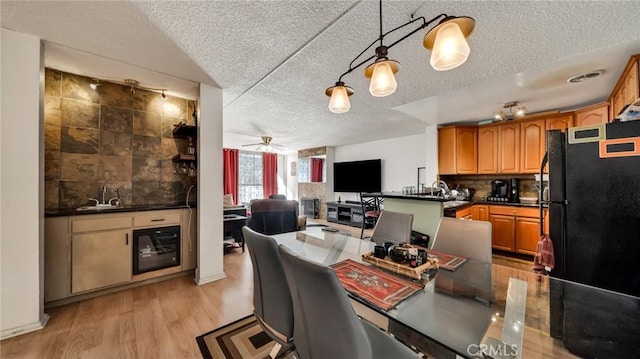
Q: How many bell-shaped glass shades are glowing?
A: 3